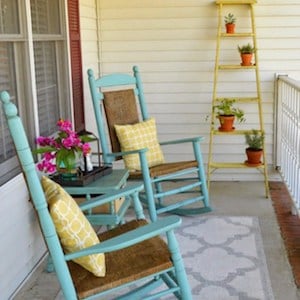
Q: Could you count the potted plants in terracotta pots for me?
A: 4